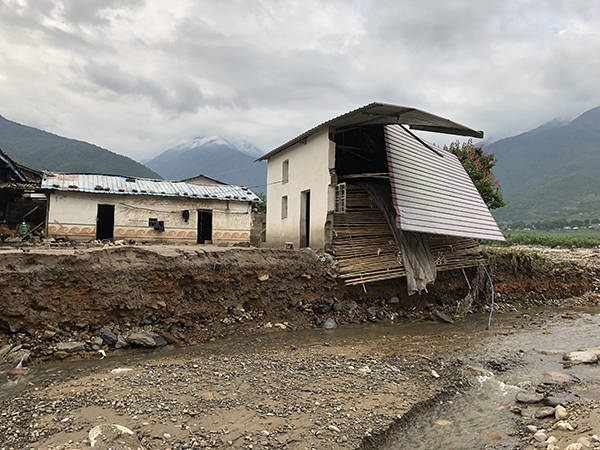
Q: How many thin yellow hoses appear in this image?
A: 0